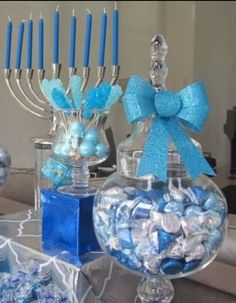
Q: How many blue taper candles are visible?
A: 9